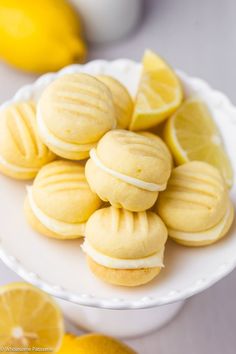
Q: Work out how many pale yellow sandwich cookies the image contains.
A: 7